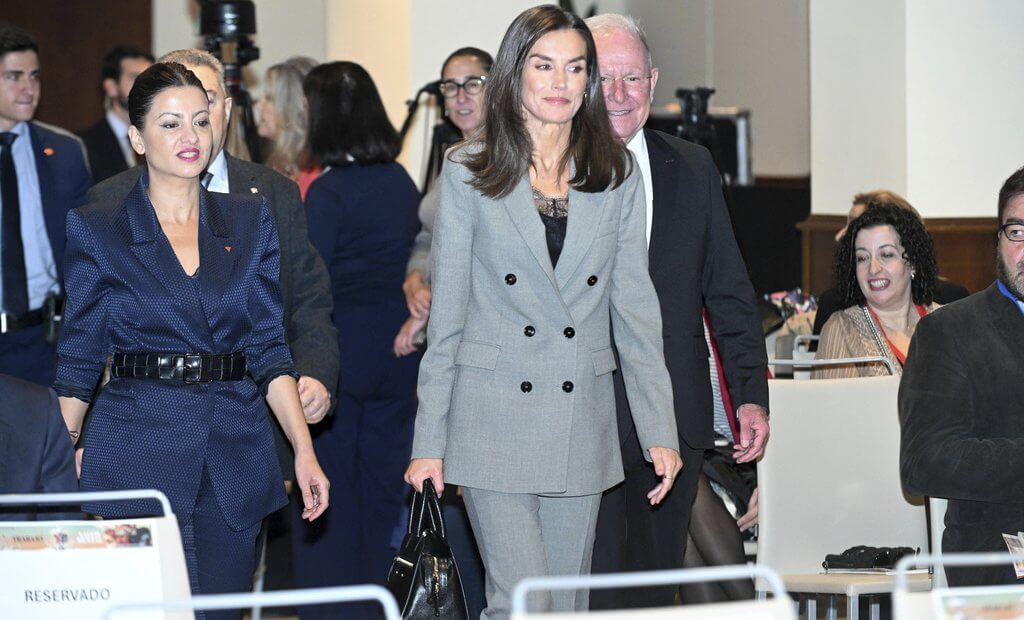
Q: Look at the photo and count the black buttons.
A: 6